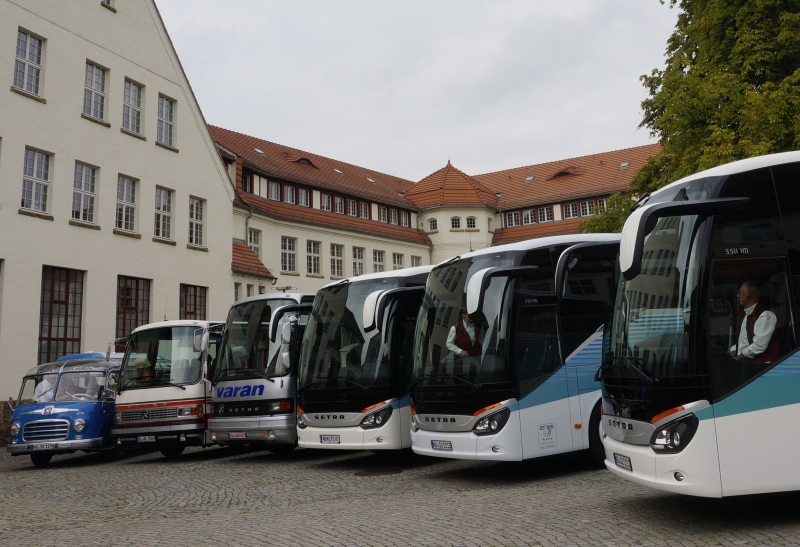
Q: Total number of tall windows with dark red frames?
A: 3